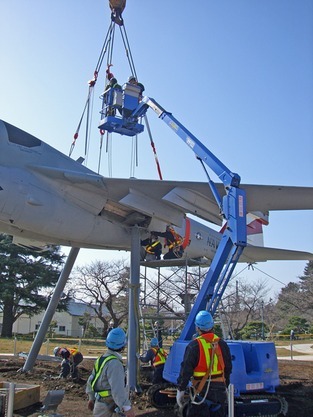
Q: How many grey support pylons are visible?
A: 2